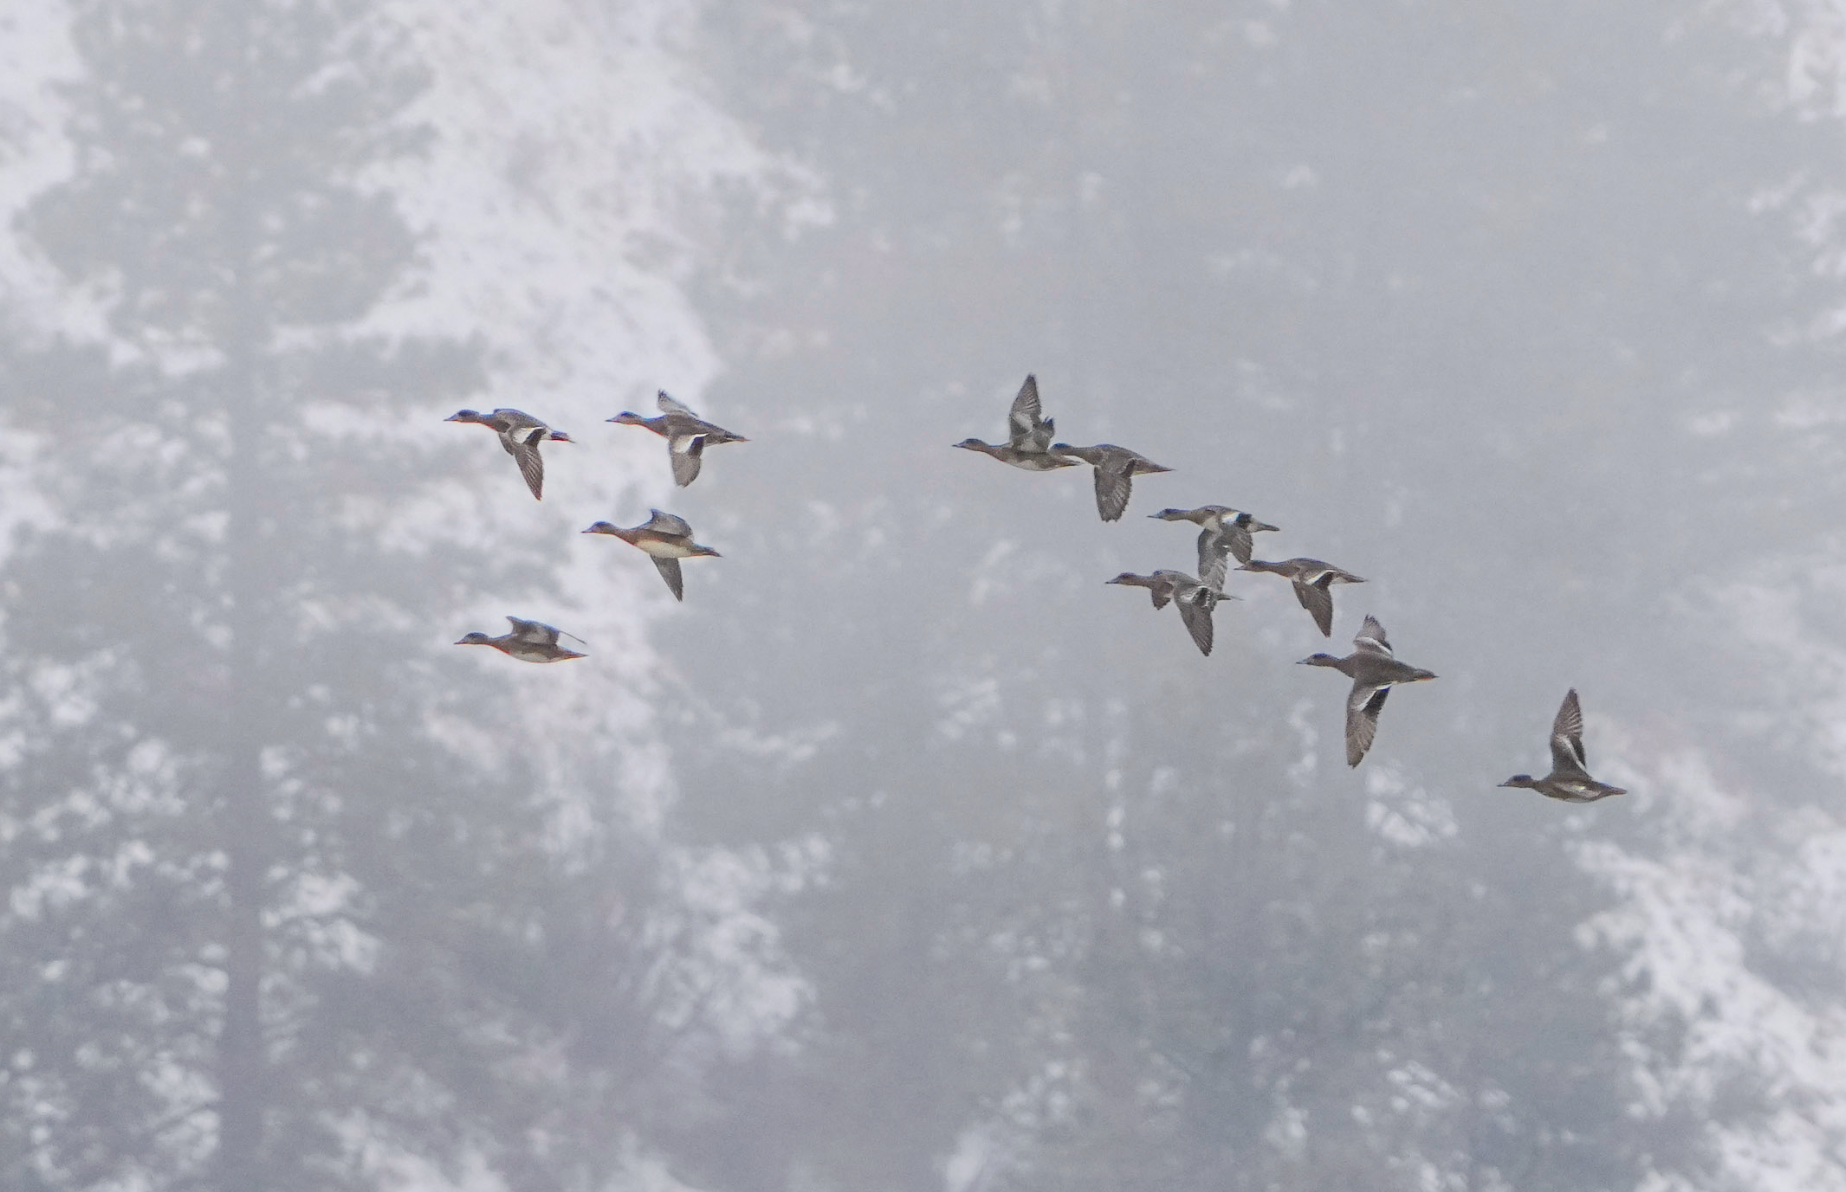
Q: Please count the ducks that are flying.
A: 11